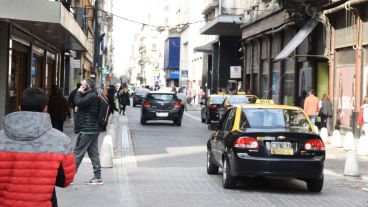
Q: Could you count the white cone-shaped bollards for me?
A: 7